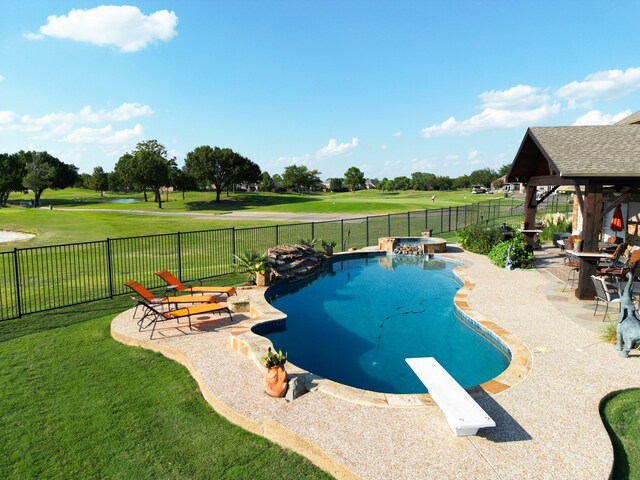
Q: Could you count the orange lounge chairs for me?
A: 3